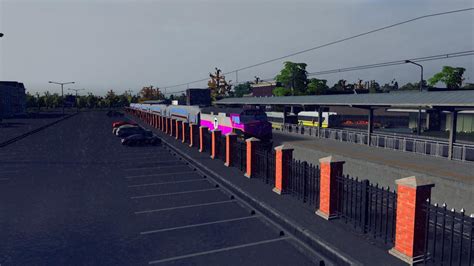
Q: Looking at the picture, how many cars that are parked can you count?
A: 5